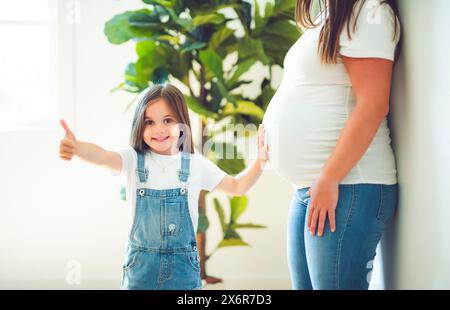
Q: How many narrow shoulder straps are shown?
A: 2